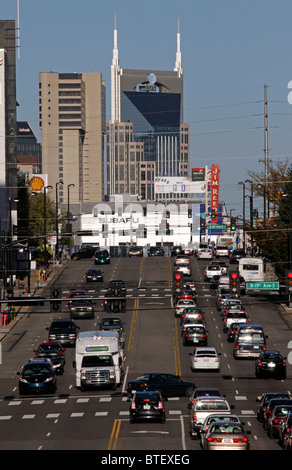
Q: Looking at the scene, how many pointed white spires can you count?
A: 2